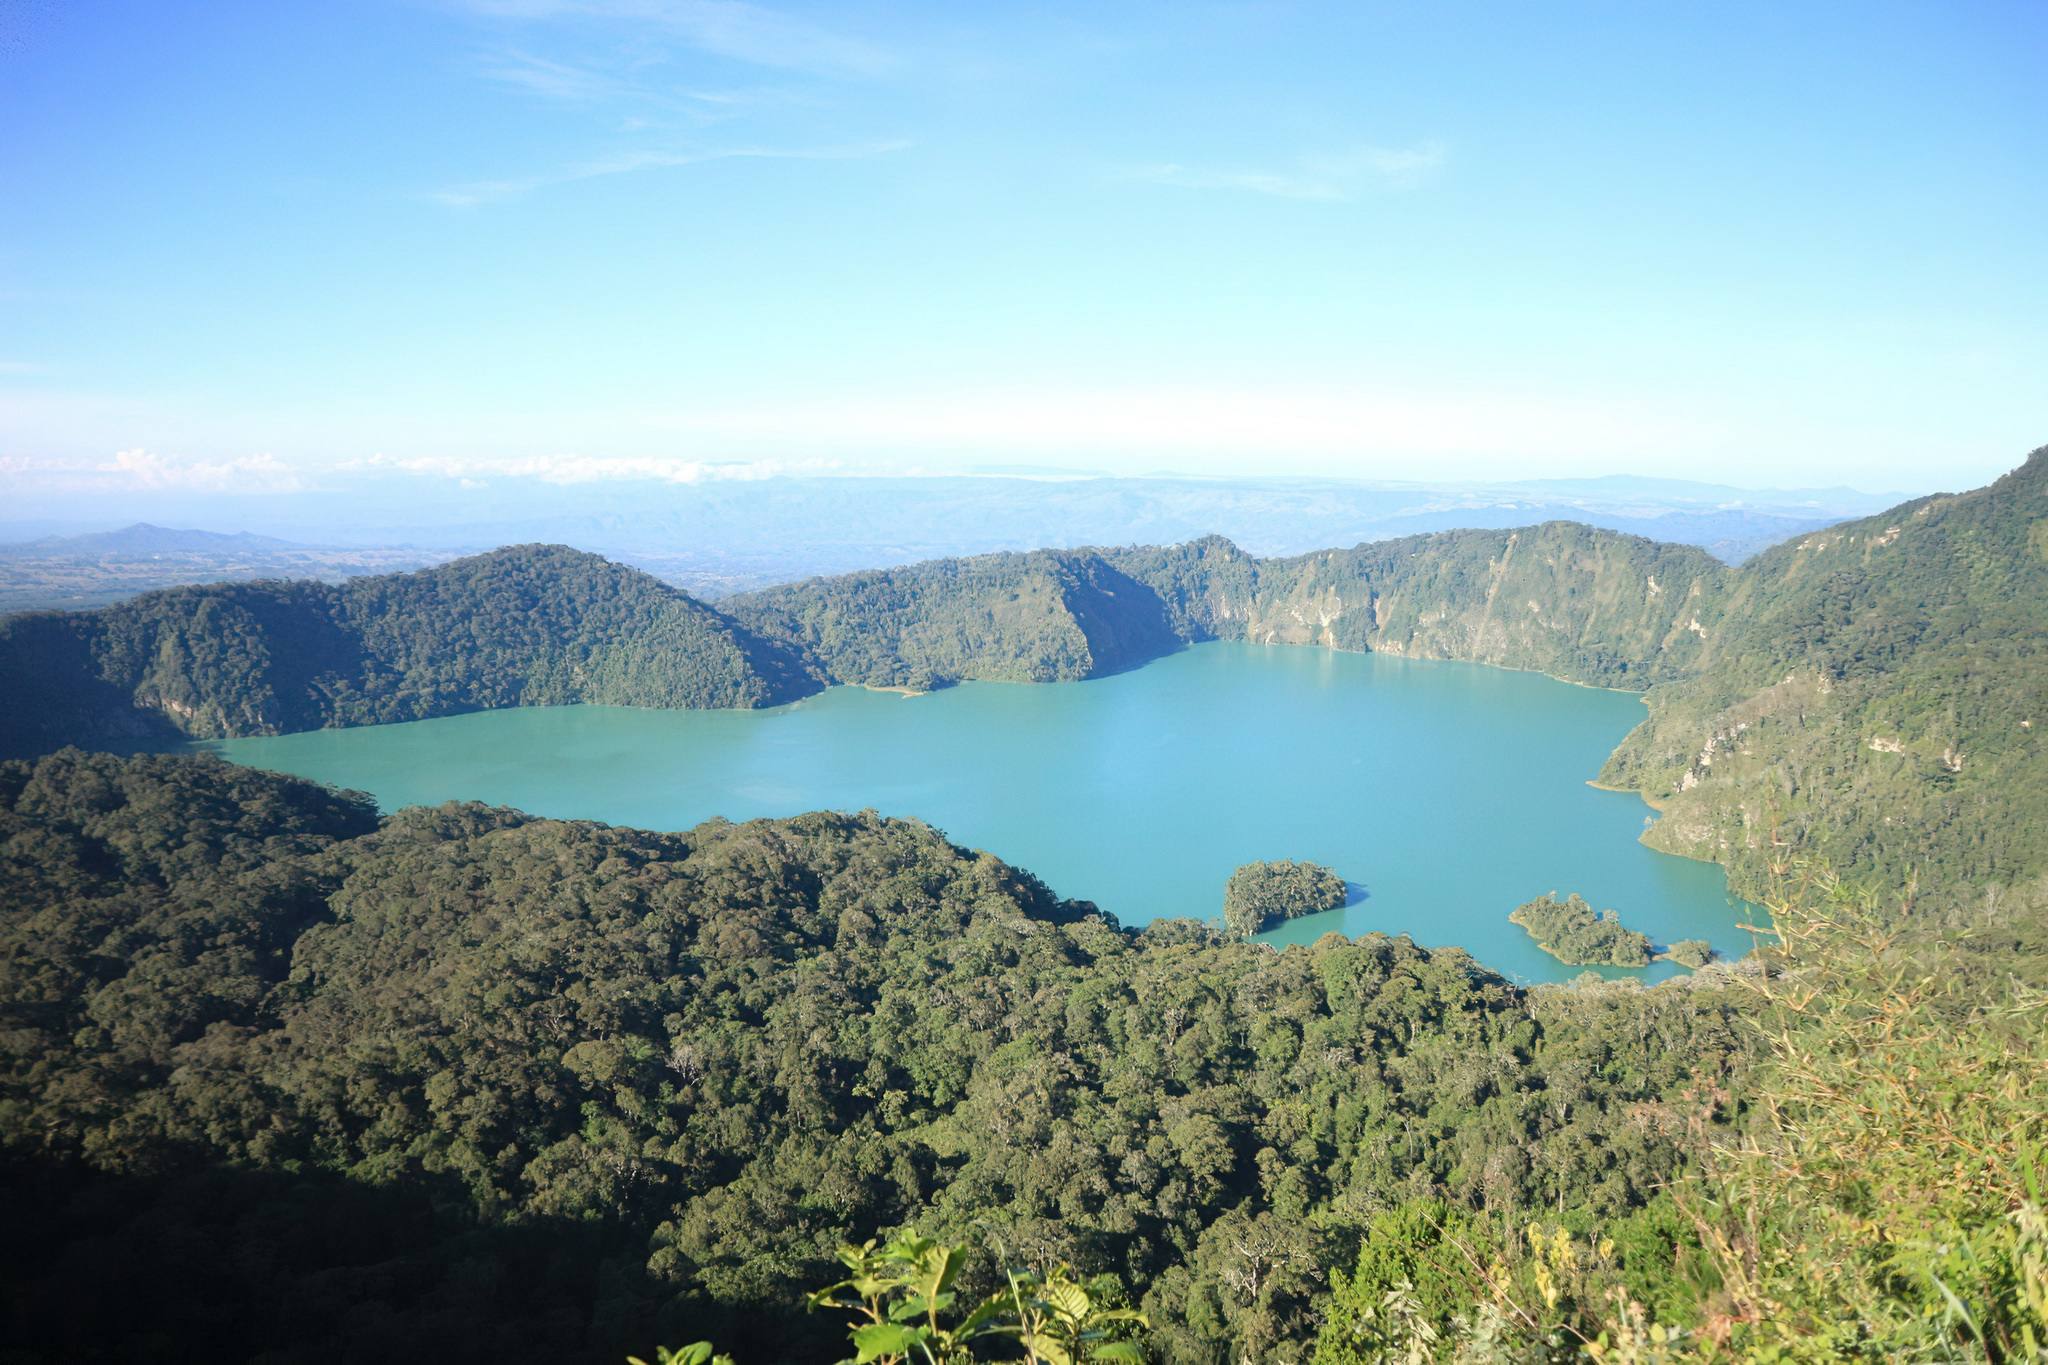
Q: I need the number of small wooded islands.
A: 3